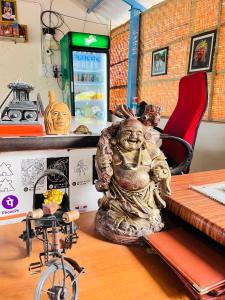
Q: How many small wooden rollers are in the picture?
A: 2